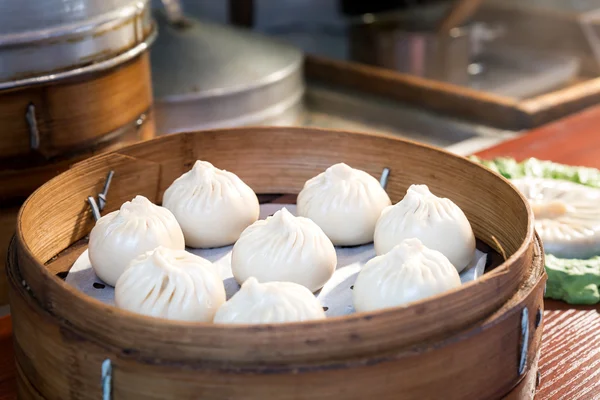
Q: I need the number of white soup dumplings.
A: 8